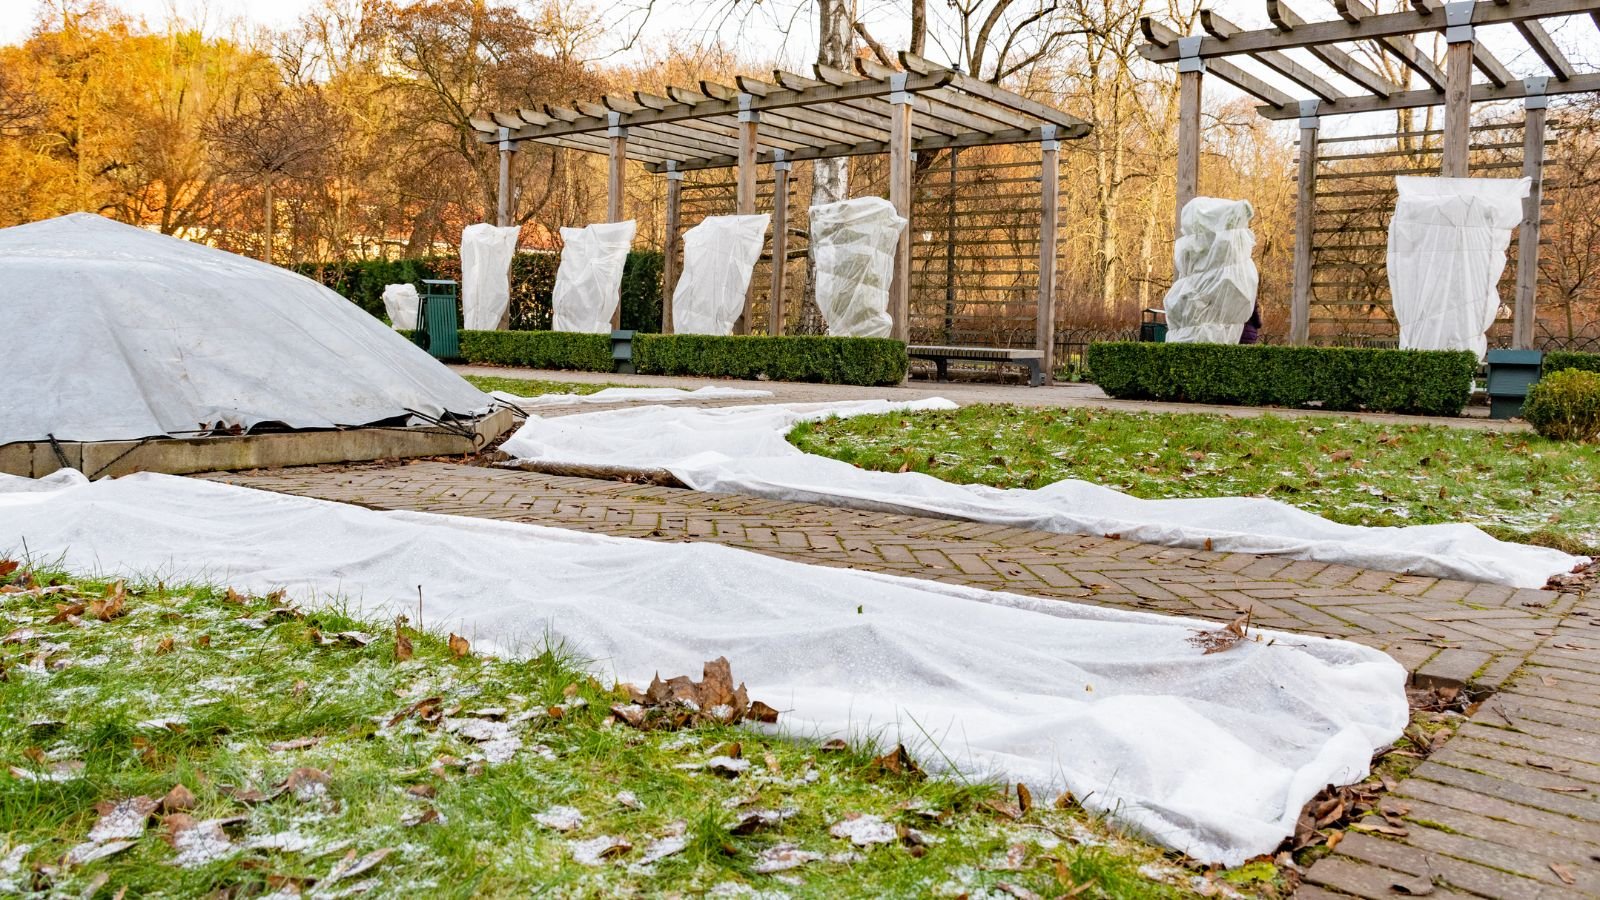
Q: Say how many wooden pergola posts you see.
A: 11